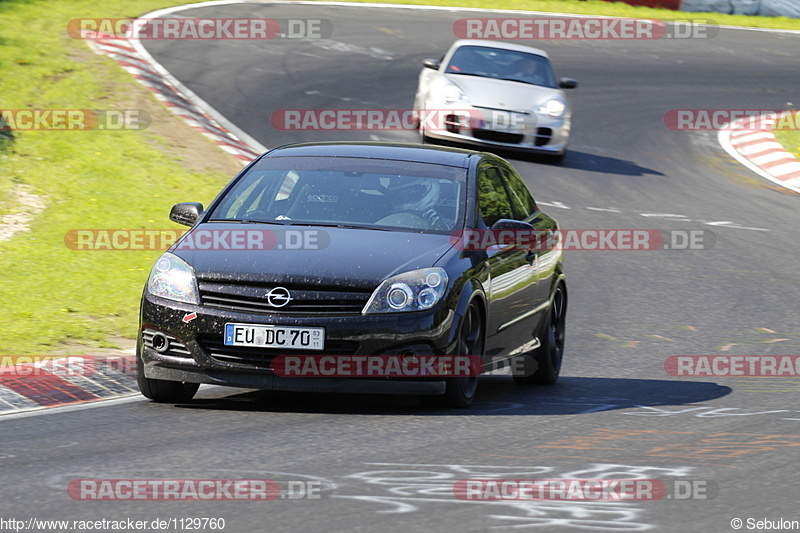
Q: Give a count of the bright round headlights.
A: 2